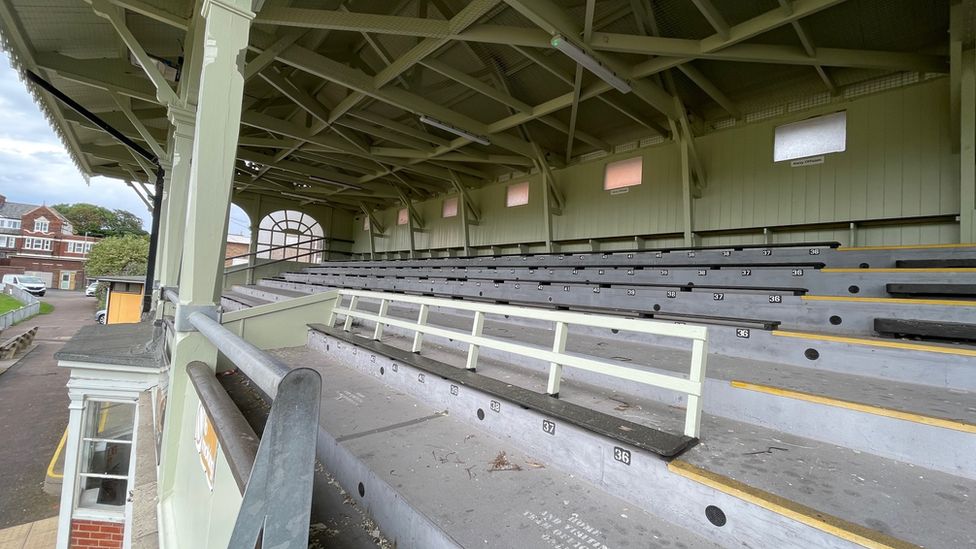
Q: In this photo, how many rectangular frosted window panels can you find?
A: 6